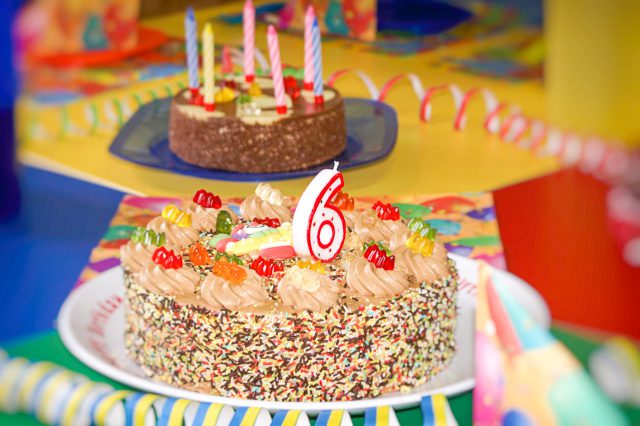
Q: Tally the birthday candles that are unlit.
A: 7